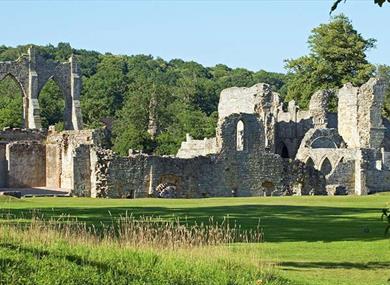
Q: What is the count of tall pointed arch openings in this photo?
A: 2